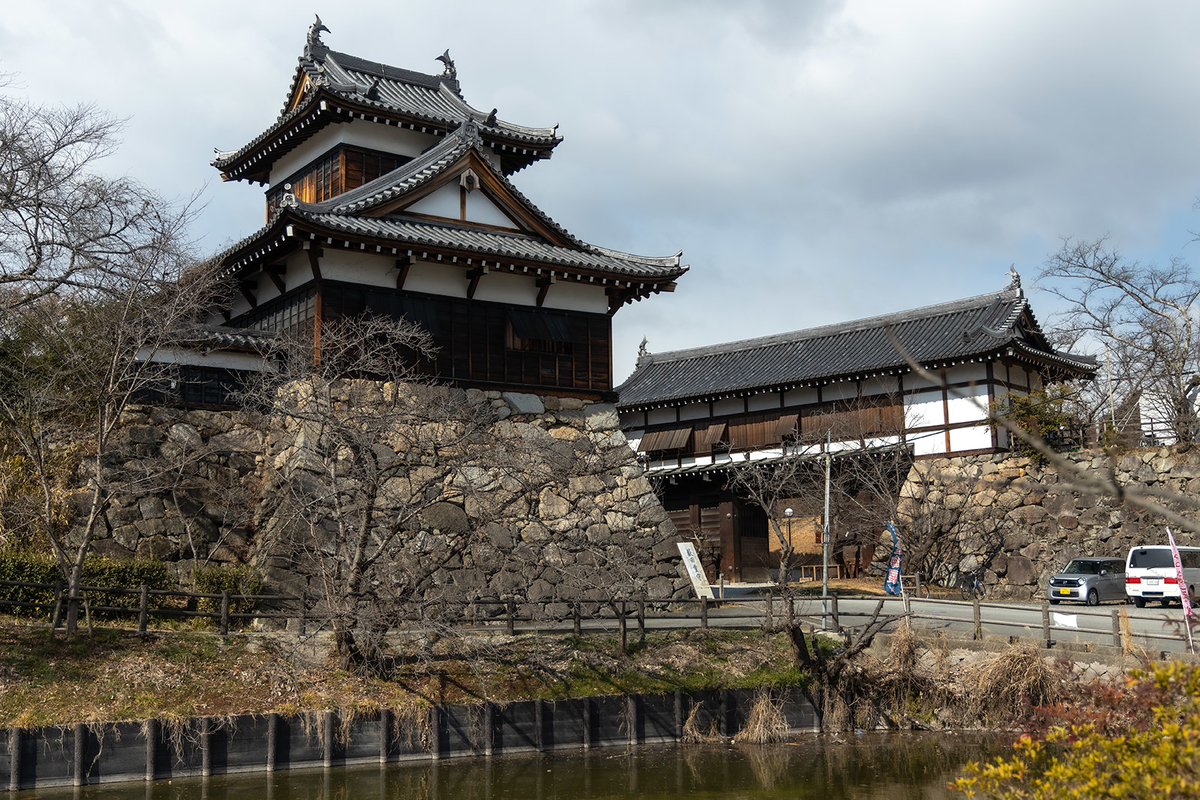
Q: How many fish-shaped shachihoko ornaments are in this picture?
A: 4